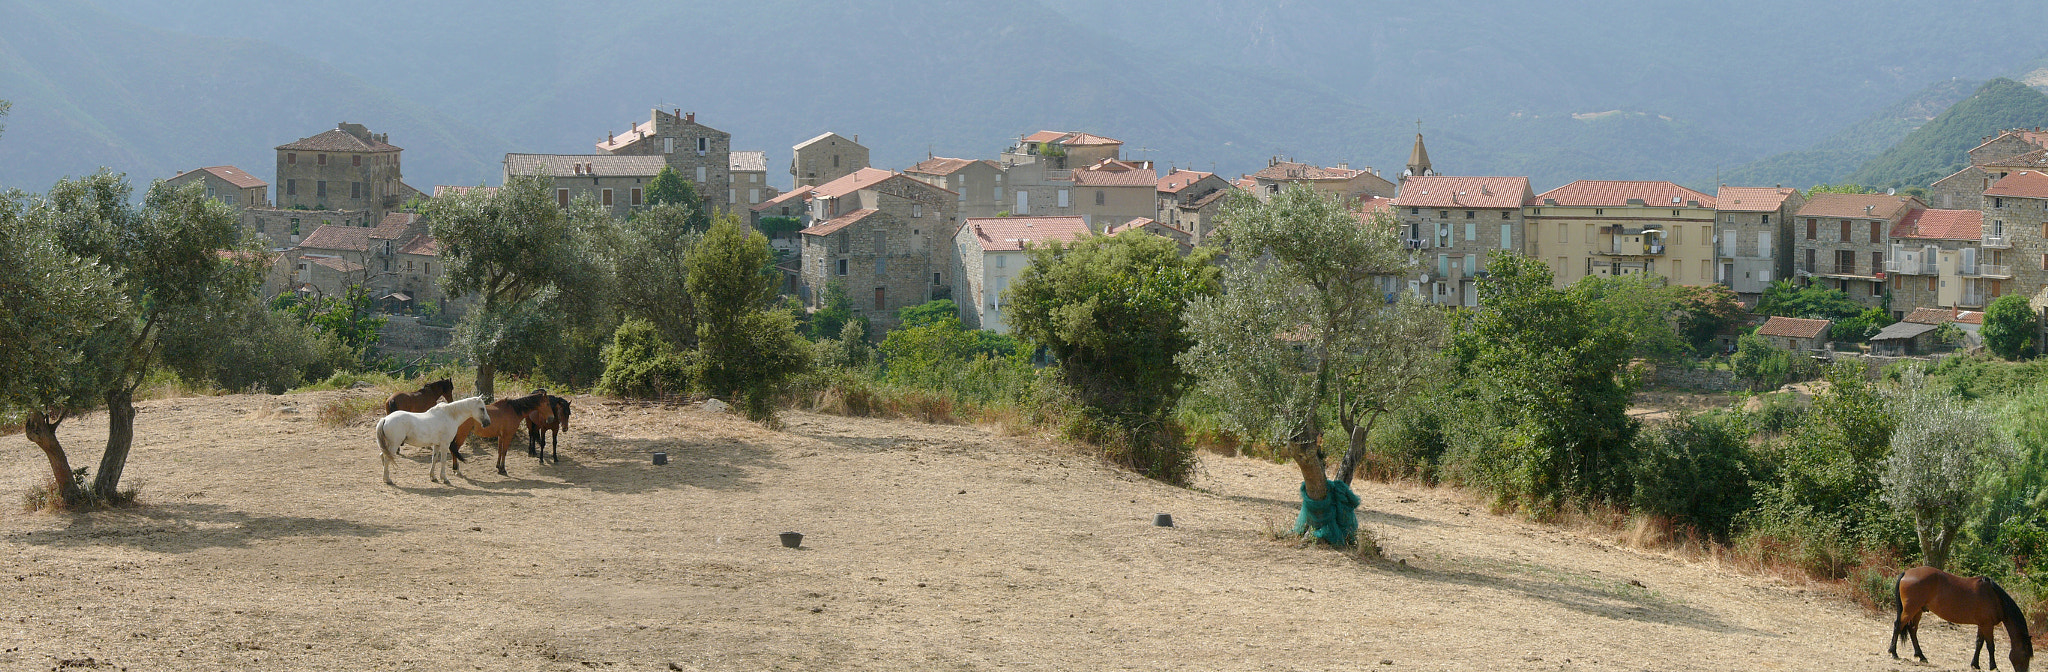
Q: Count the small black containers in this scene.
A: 3